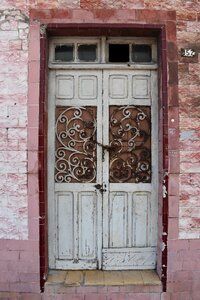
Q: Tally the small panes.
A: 4